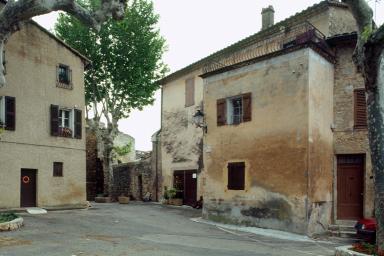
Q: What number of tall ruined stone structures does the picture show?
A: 0